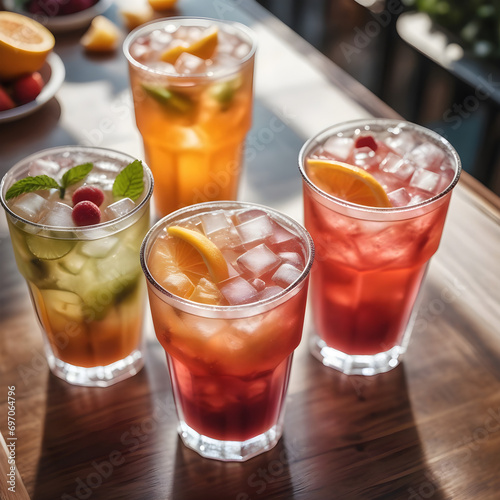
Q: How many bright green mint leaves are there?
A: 3